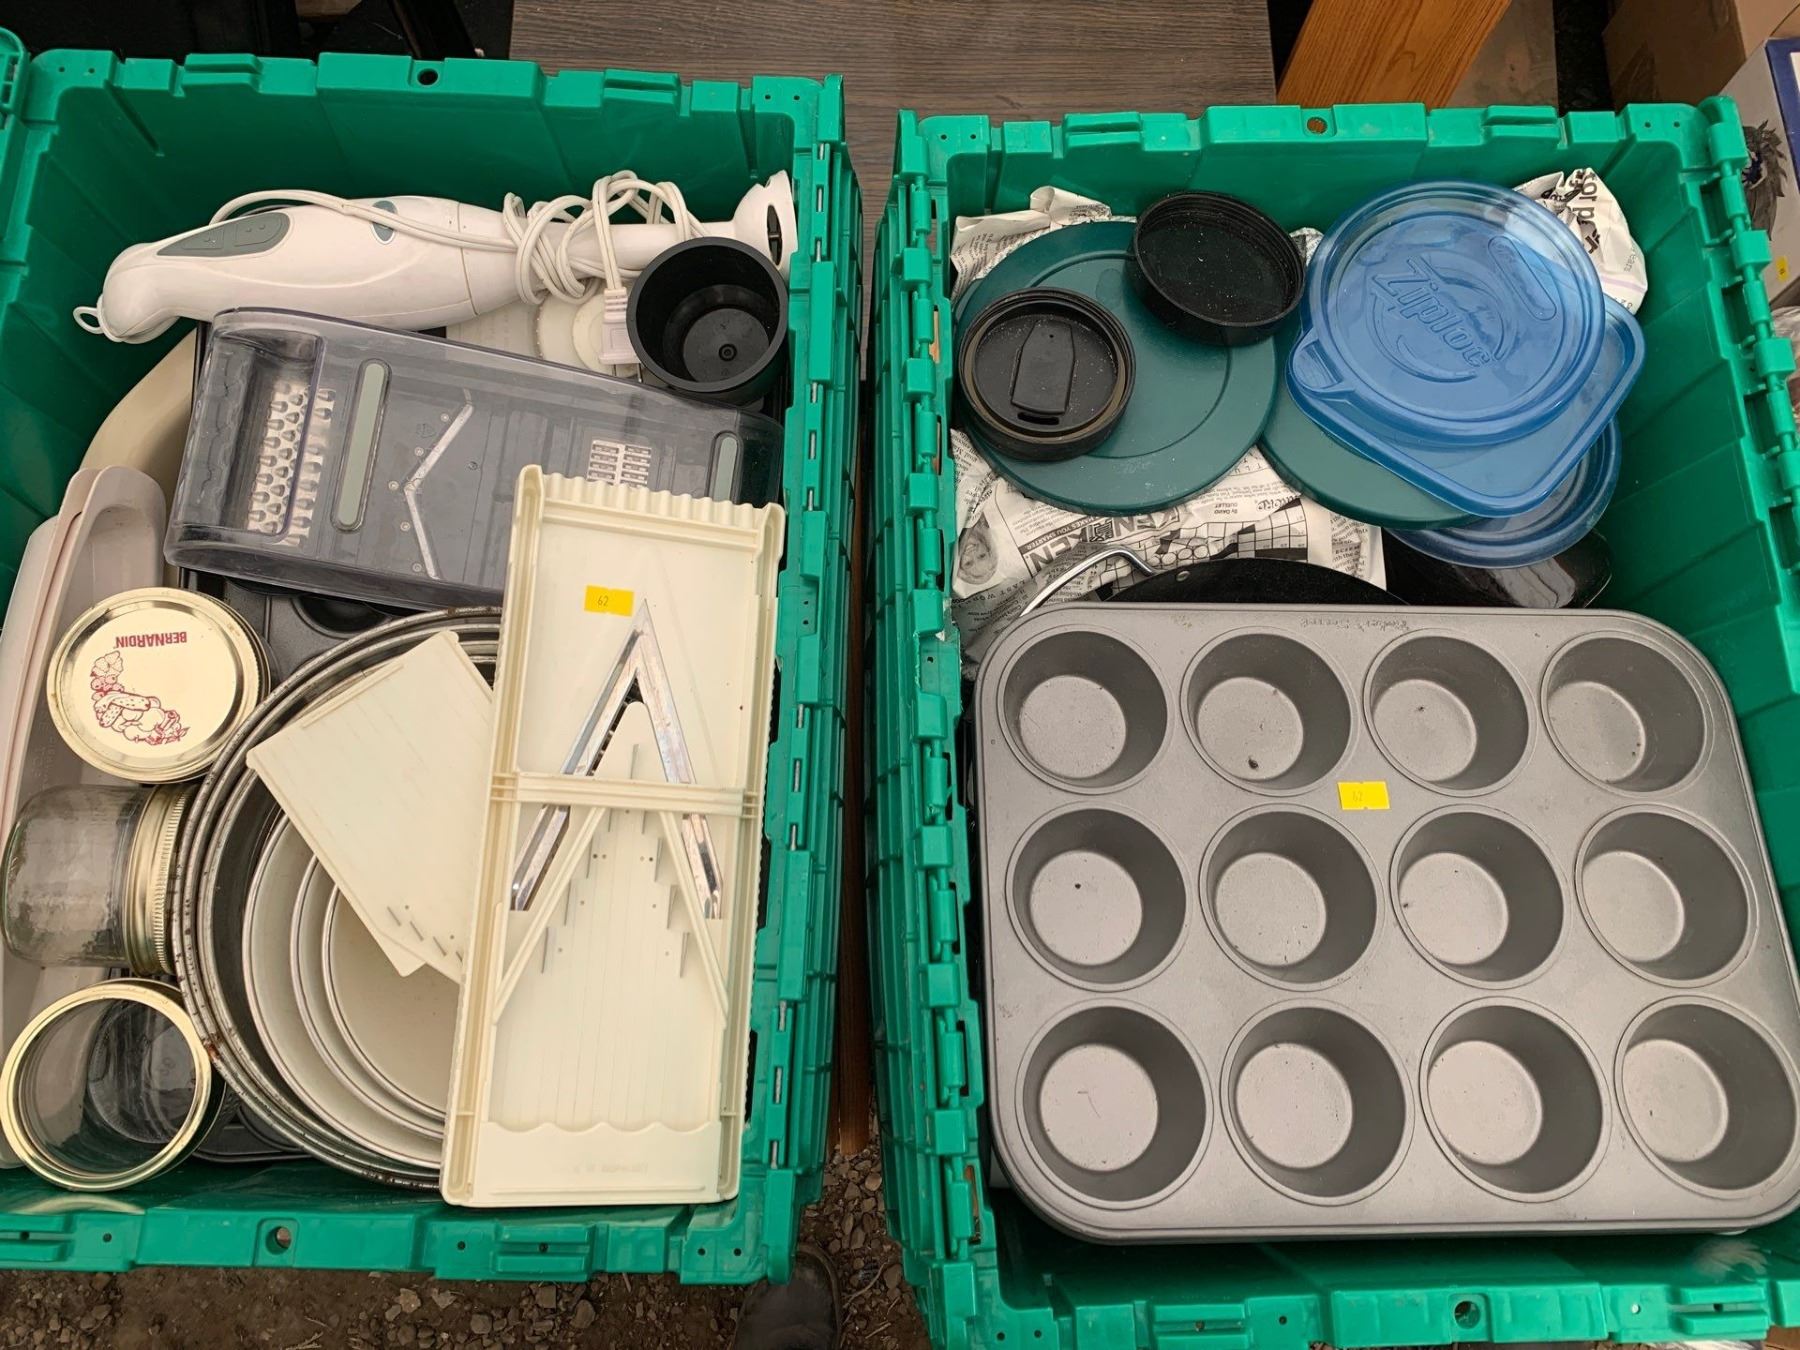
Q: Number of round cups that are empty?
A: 12